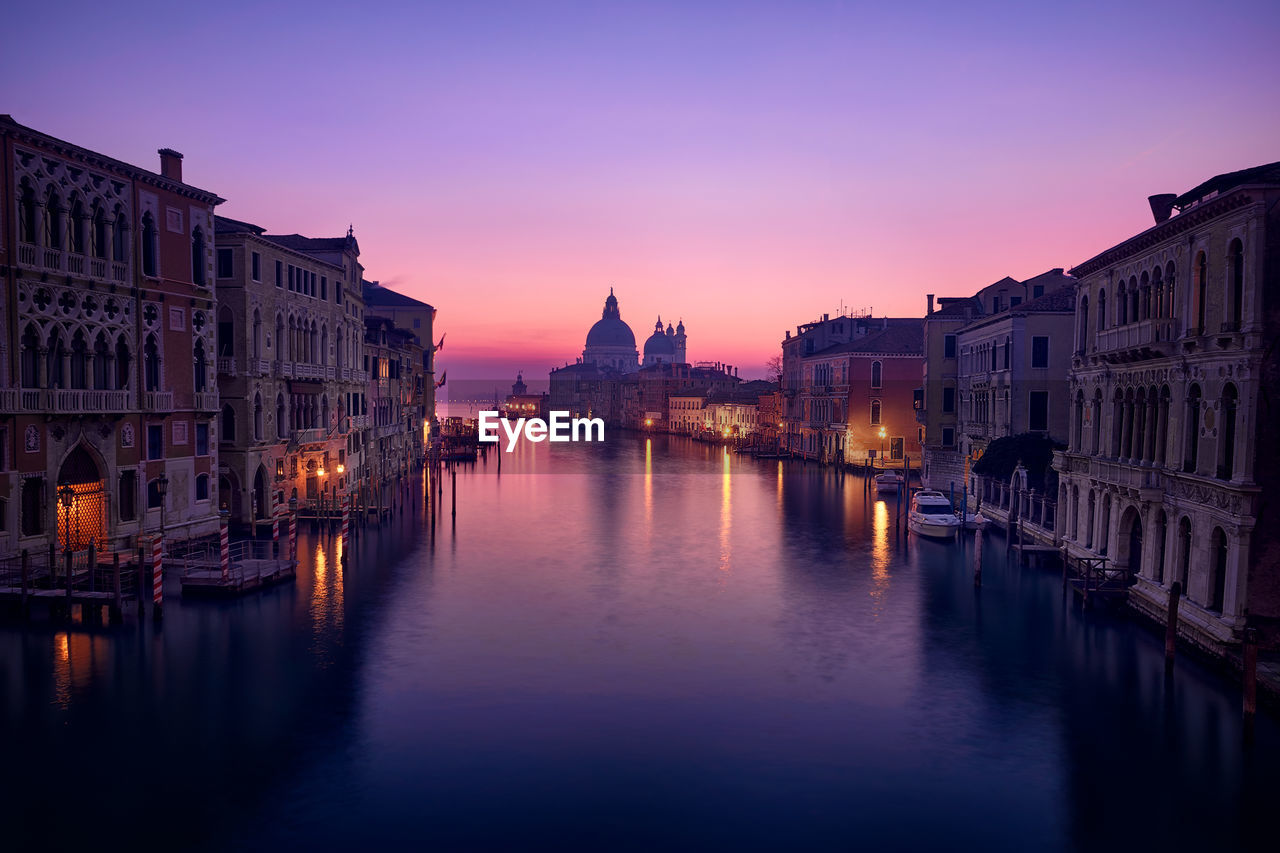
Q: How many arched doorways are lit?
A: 1